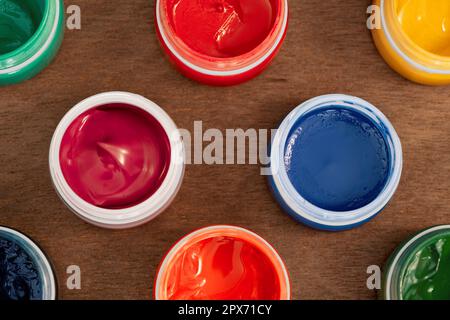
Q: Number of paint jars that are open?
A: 8